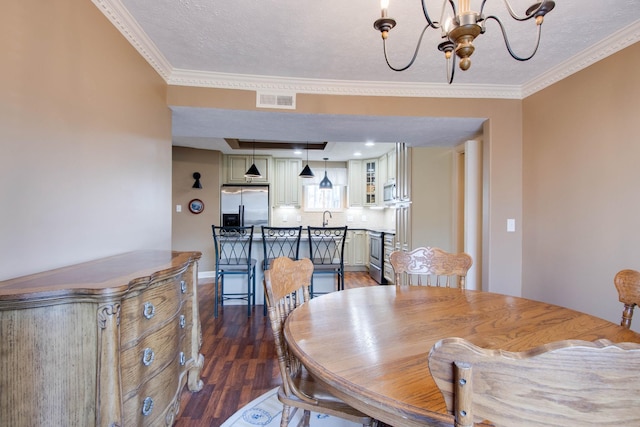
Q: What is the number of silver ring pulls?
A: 6